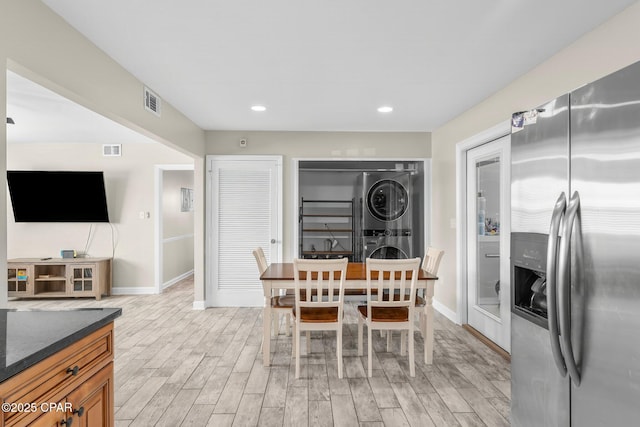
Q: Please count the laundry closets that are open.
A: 1